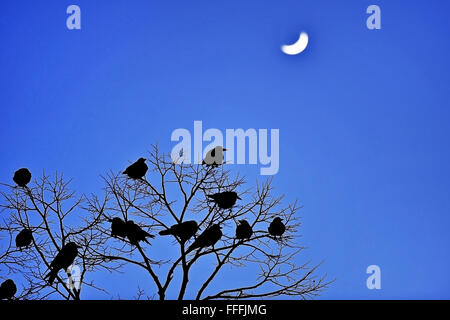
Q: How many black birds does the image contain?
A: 13